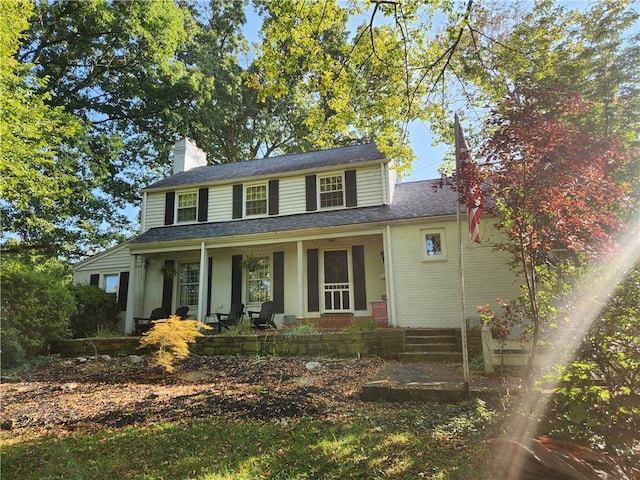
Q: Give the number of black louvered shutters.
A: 14